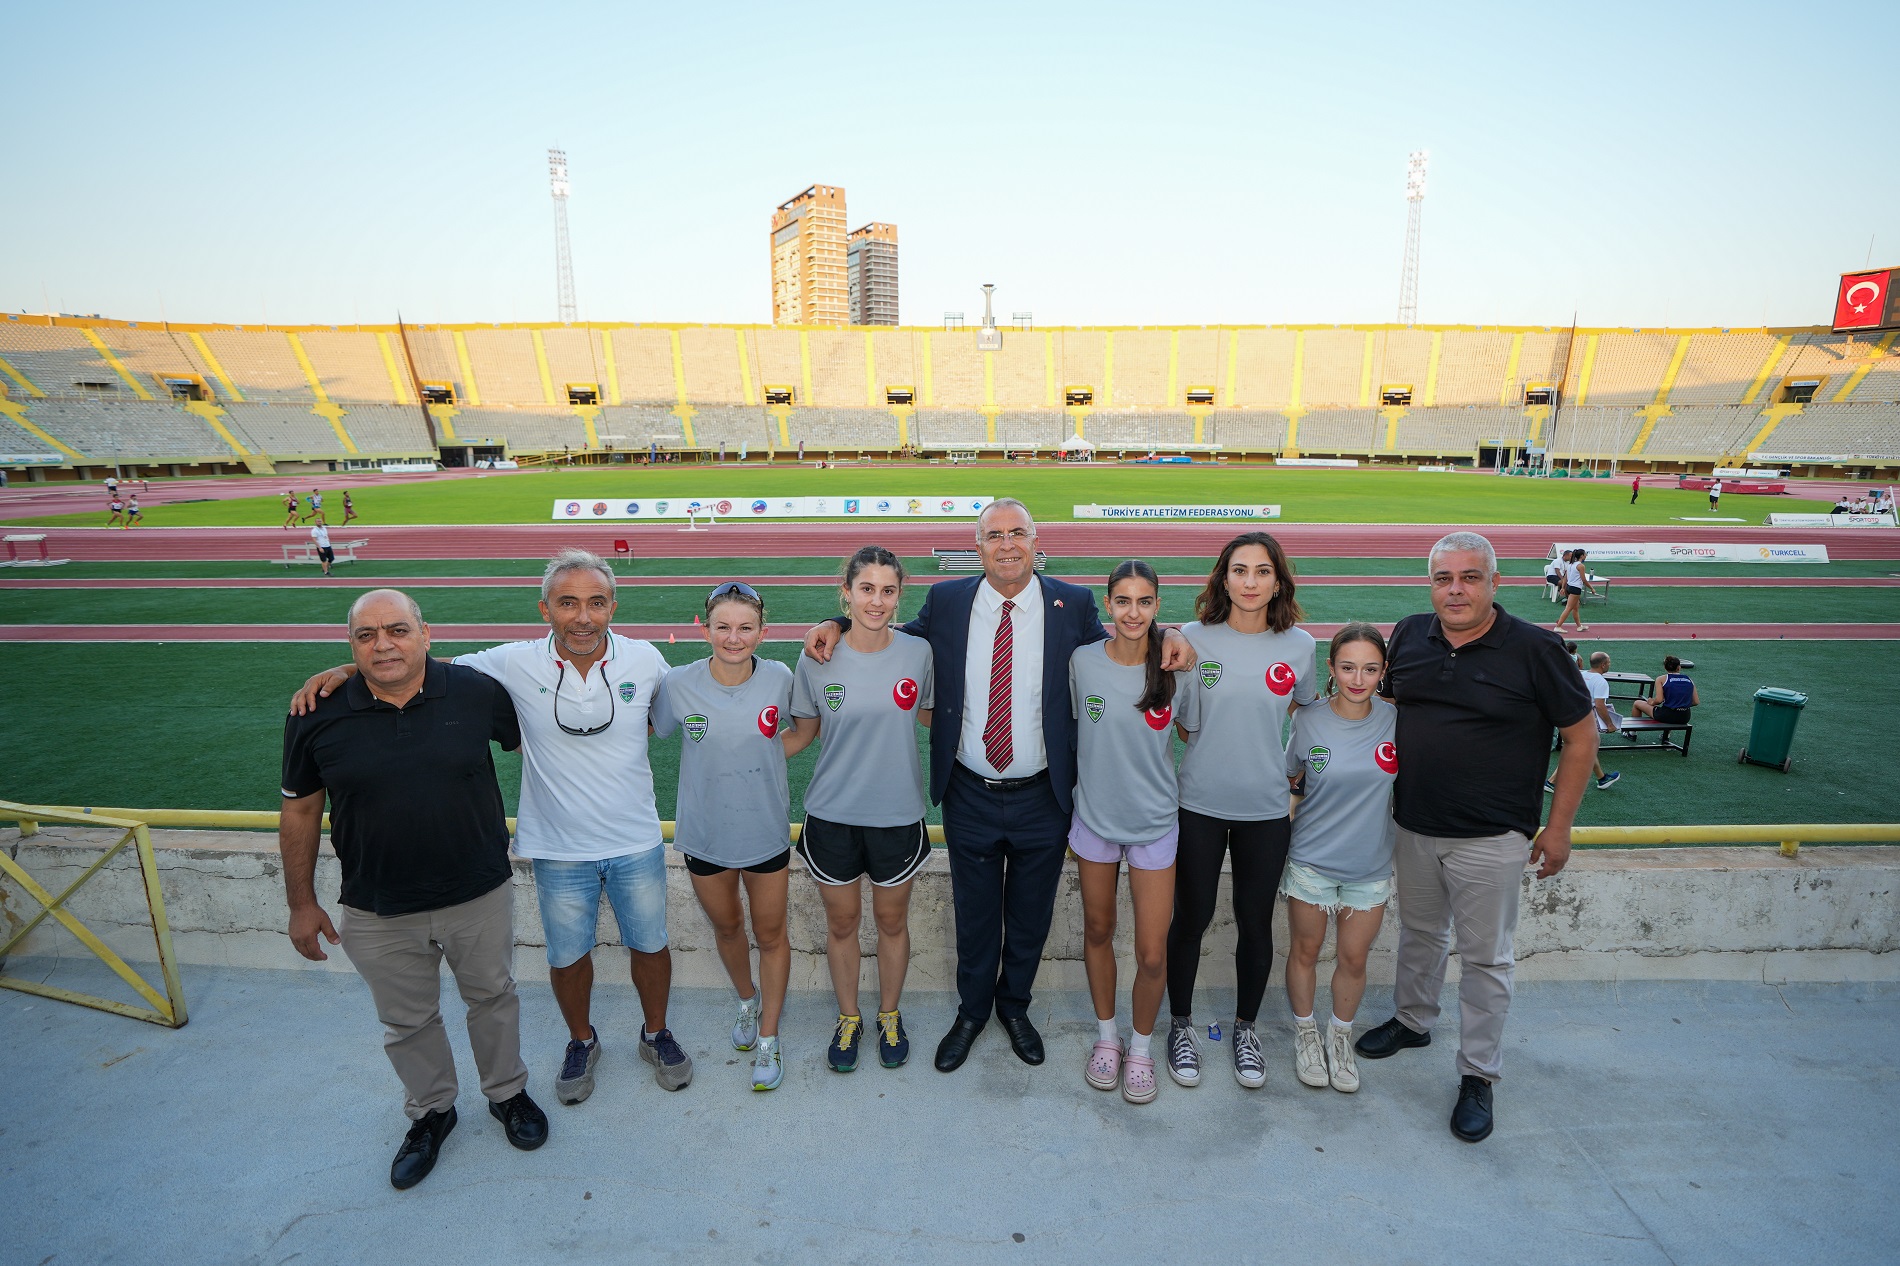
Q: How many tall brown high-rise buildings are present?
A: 2